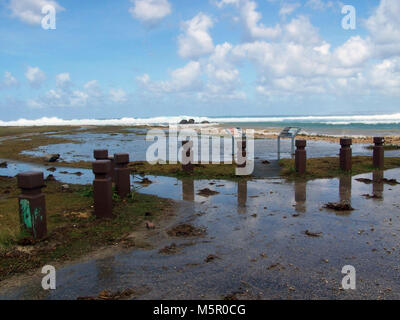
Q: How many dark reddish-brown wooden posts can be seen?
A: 9